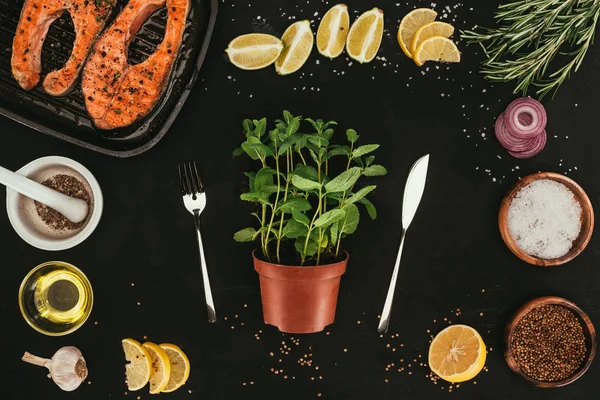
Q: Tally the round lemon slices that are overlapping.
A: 6